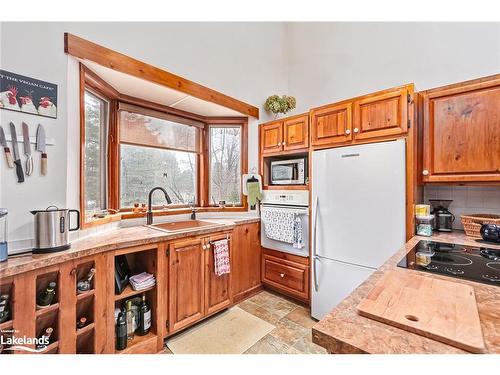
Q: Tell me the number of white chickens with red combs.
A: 3